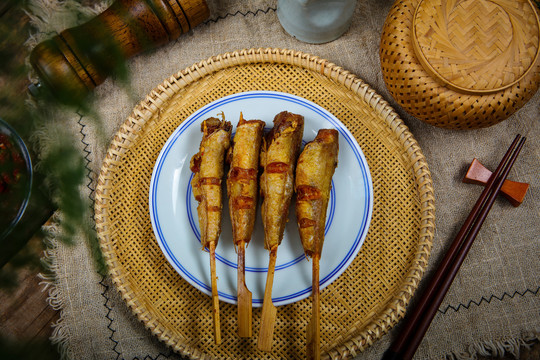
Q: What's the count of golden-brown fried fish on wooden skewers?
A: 4